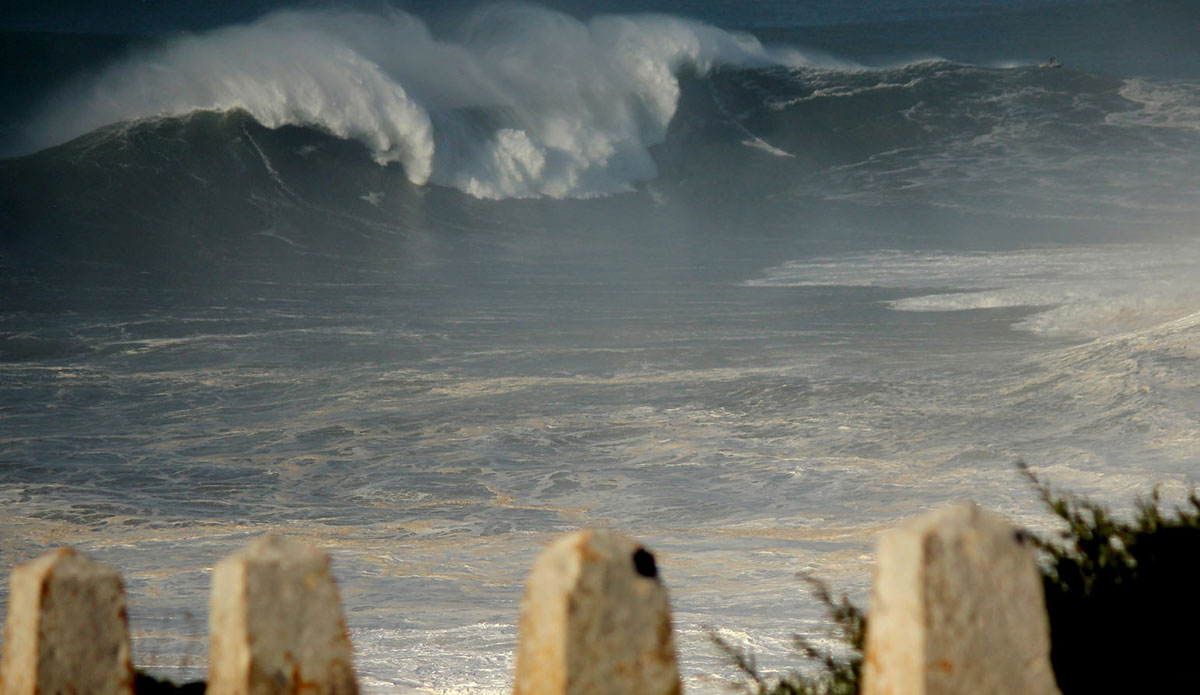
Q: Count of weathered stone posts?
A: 4